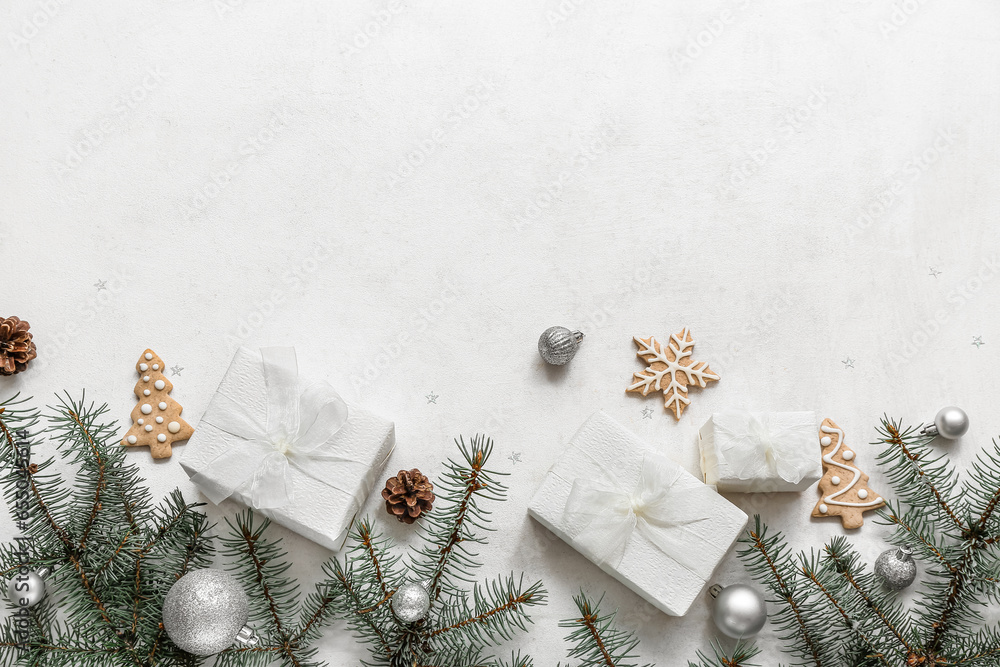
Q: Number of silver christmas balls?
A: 7